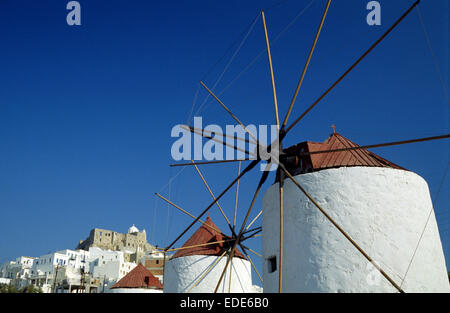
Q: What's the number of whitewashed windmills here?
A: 3